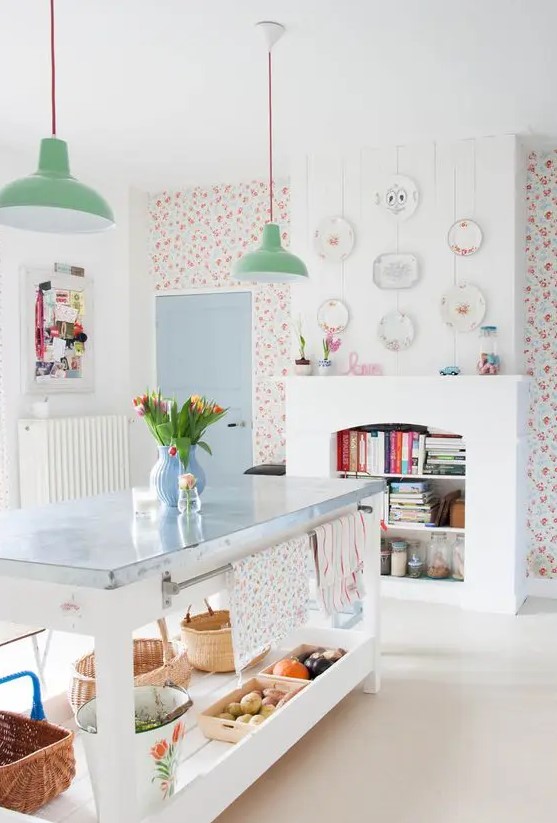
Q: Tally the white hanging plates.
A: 7